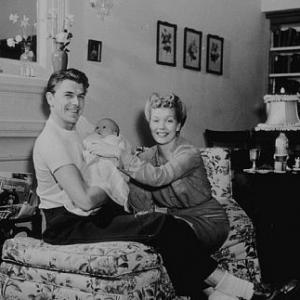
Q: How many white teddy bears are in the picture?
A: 0